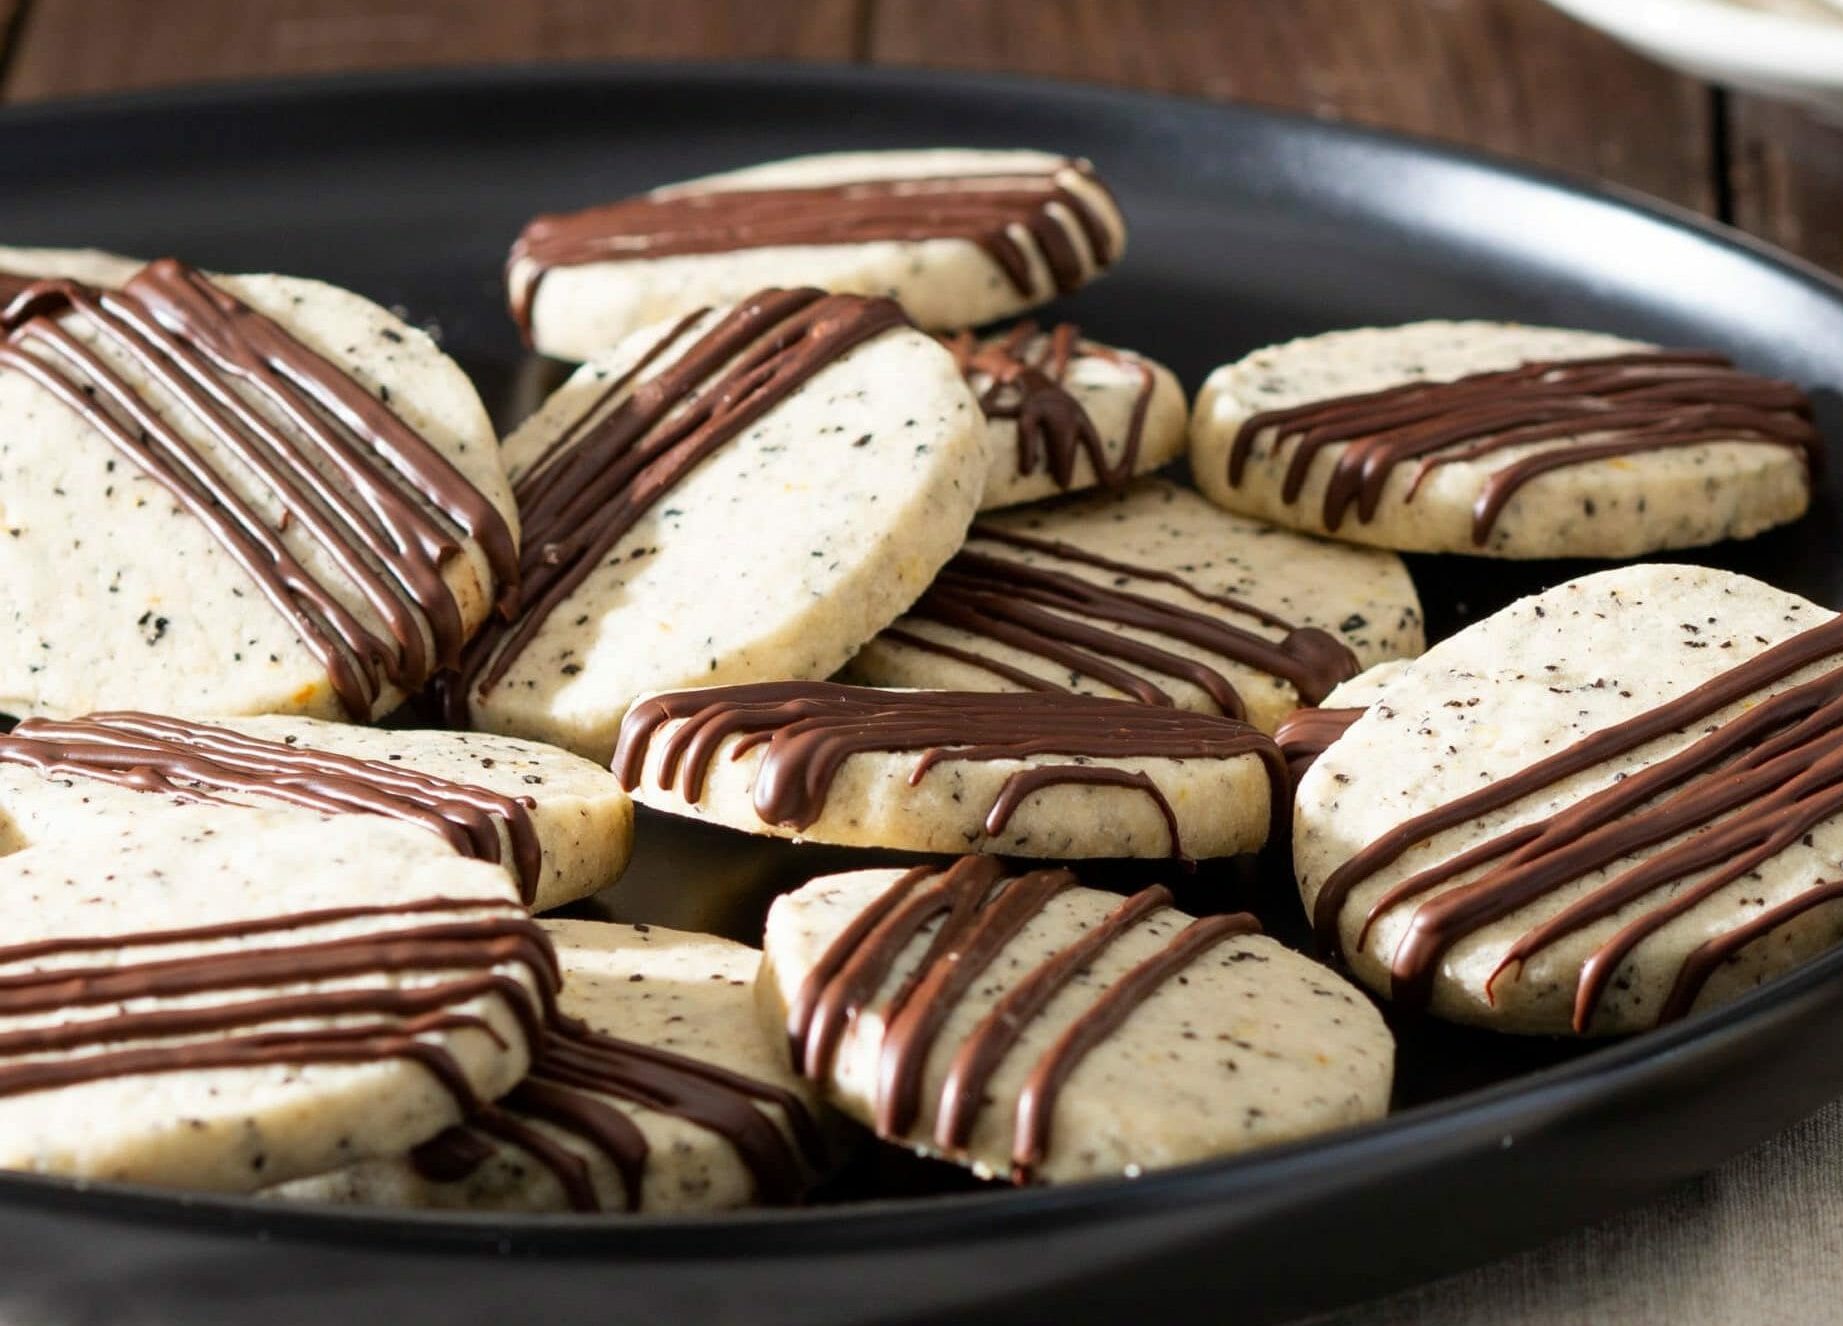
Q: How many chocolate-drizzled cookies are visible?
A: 14